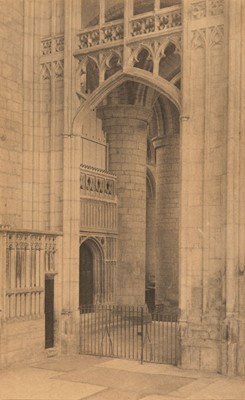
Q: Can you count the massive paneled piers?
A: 2